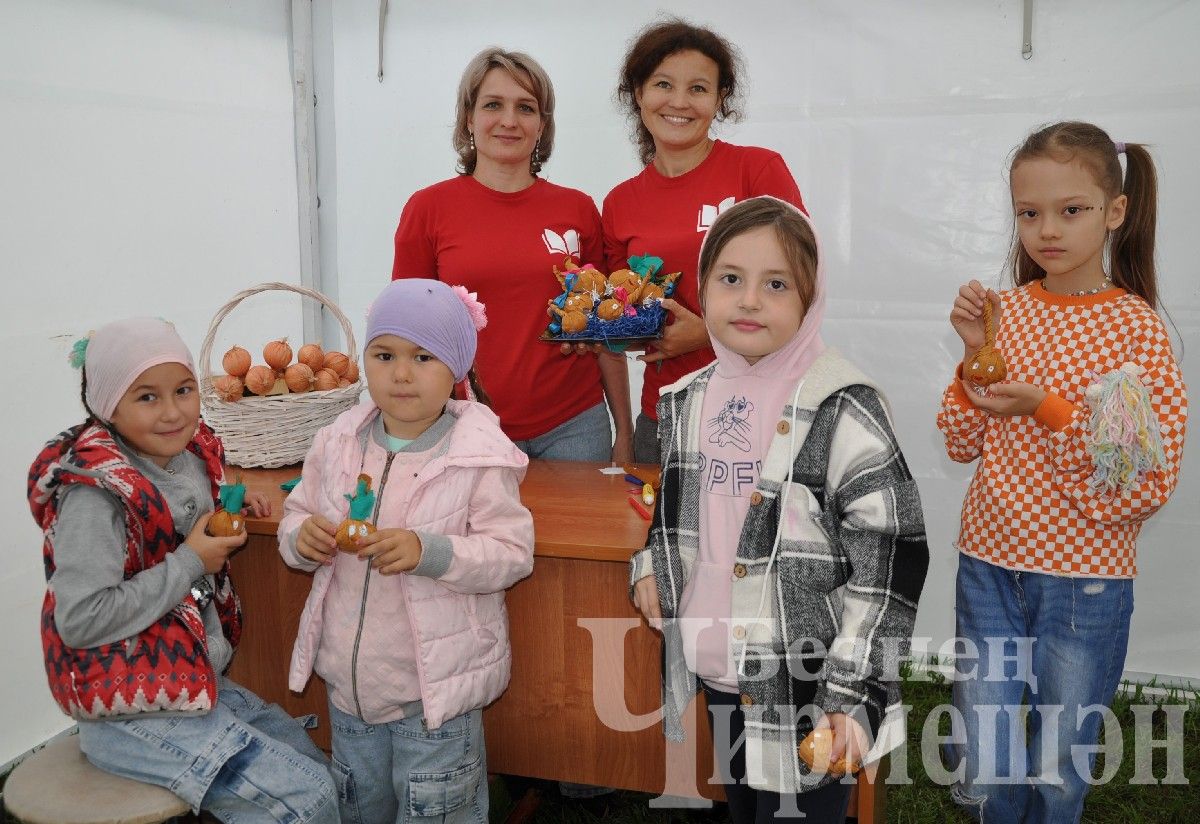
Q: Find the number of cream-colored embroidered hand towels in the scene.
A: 0